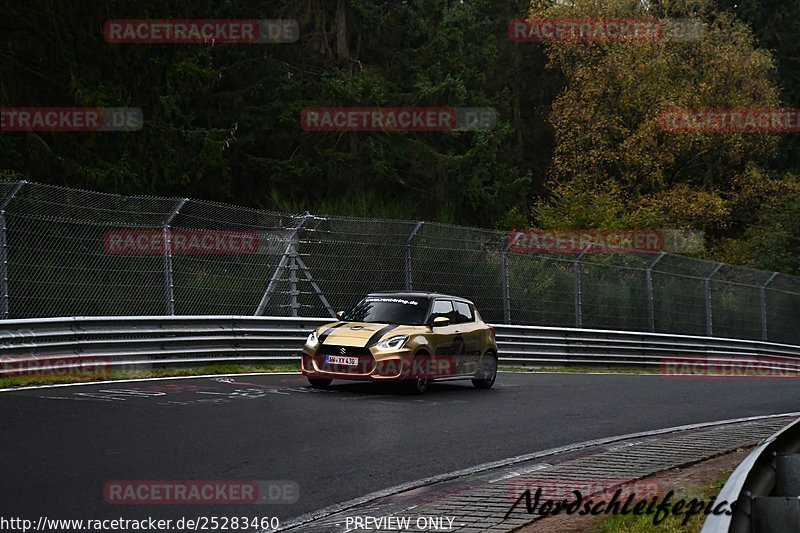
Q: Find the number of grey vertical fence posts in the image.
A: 9